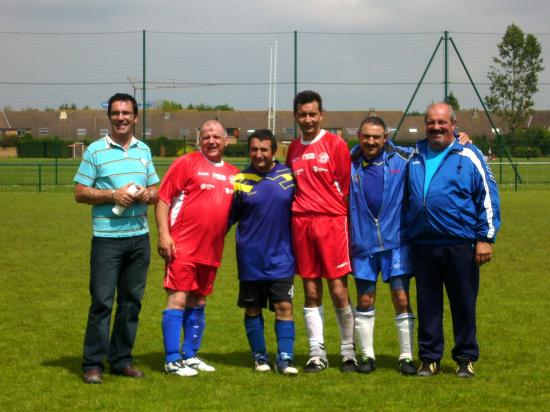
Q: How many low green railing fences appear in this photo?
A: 1